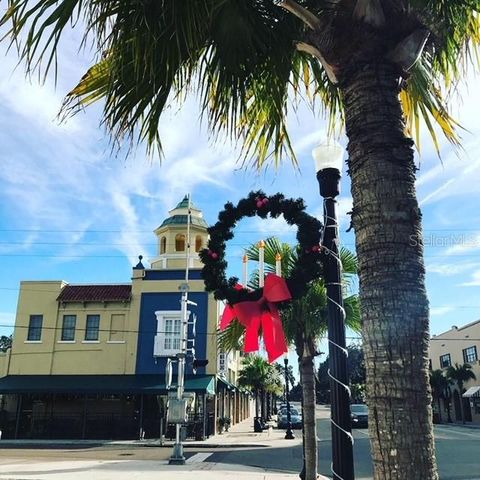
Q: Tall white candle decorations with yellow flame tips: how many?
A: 3